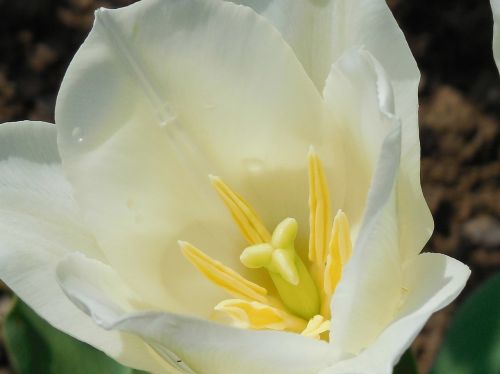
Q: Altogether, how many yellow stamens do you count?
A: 6